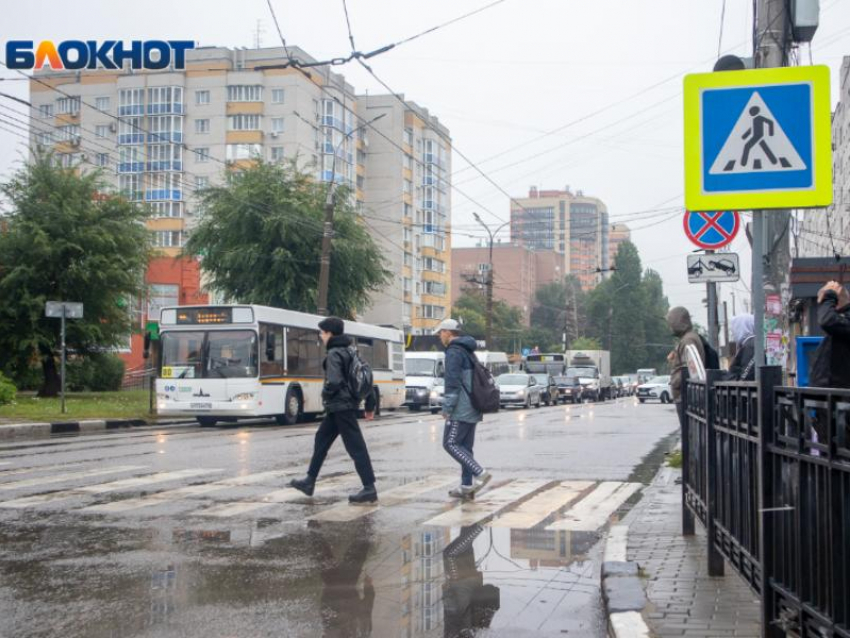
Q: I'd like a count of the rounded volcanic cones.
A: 0